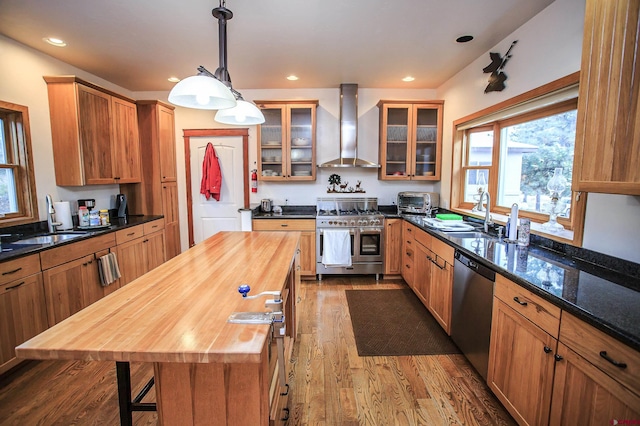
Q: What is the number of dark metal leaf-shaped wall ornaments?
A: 1